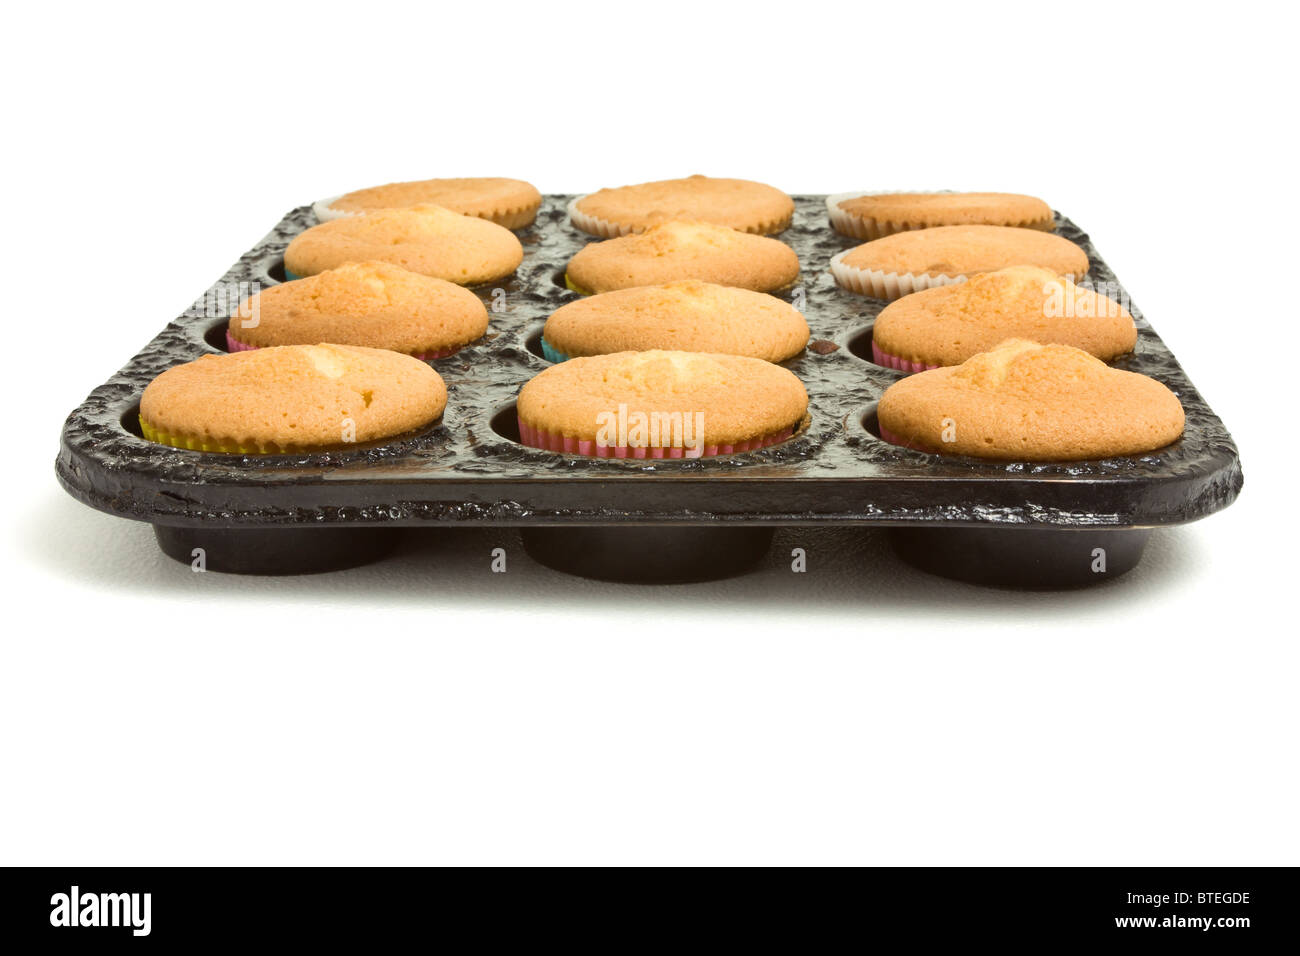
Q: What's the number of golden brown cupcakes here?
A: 12